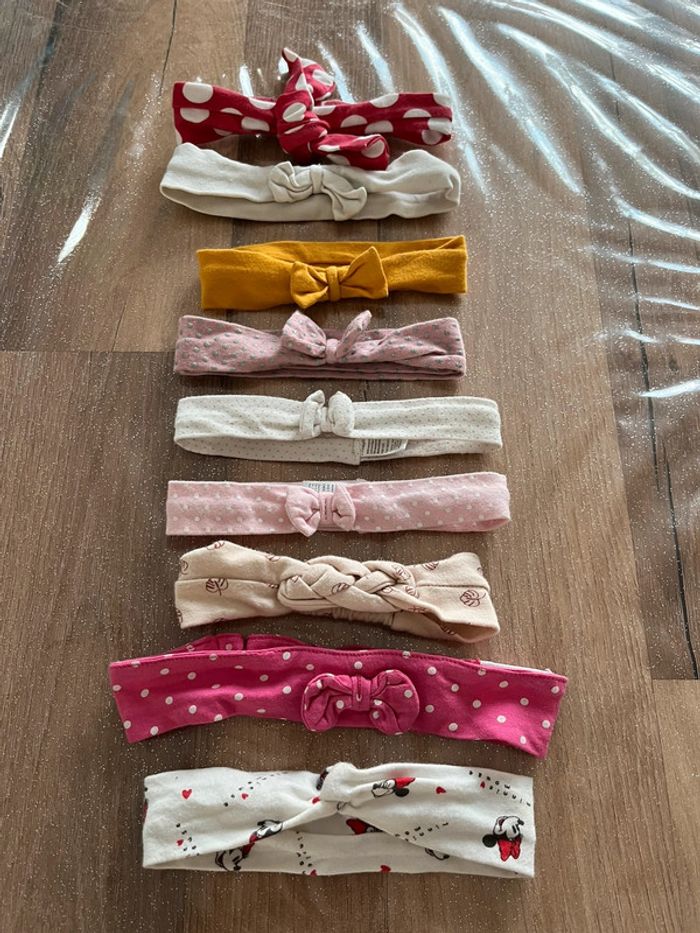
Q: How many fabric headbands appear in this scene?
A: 9